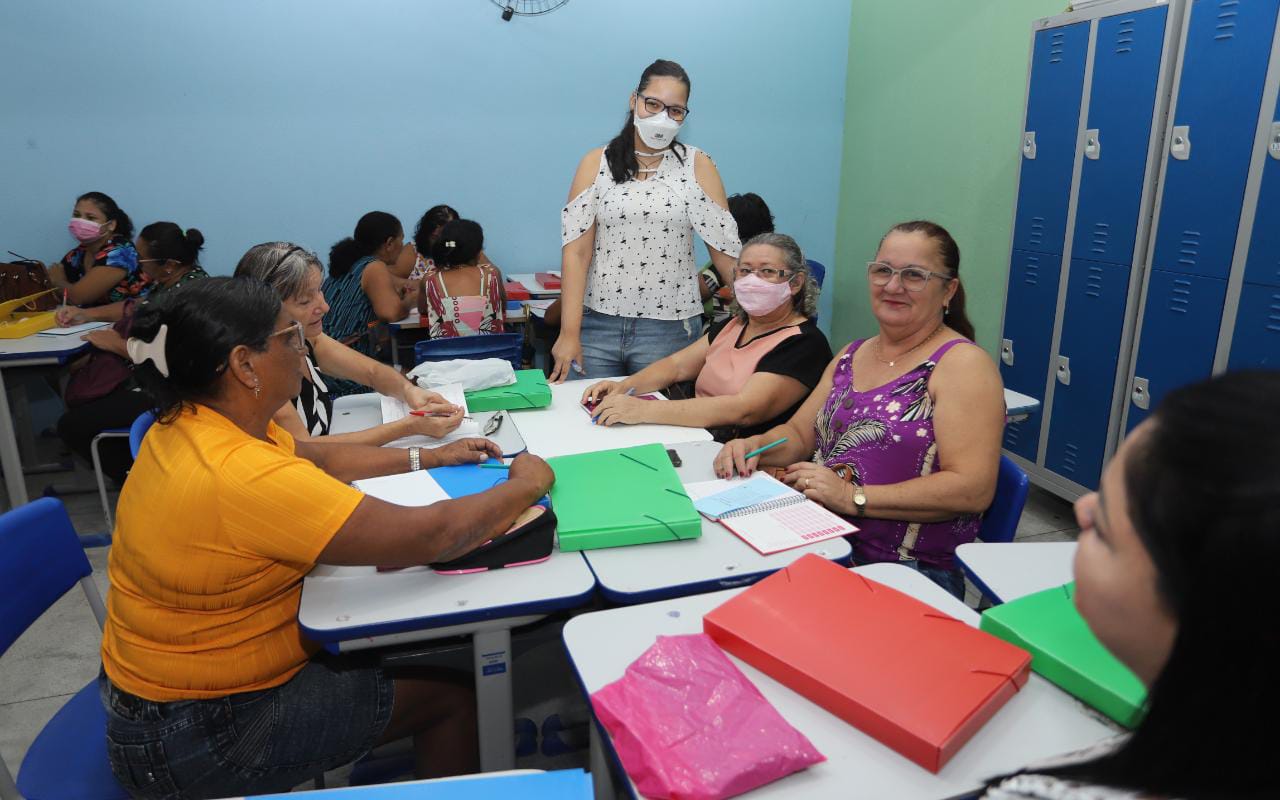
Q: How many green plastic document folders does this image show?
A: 3